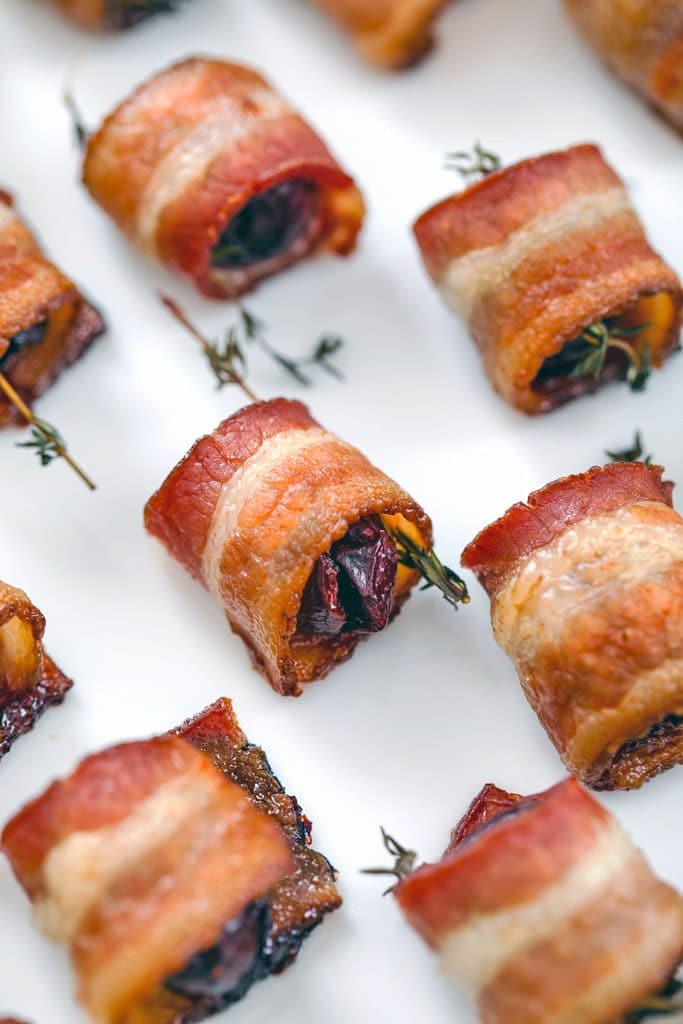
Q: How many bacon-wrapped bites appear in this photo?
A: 11